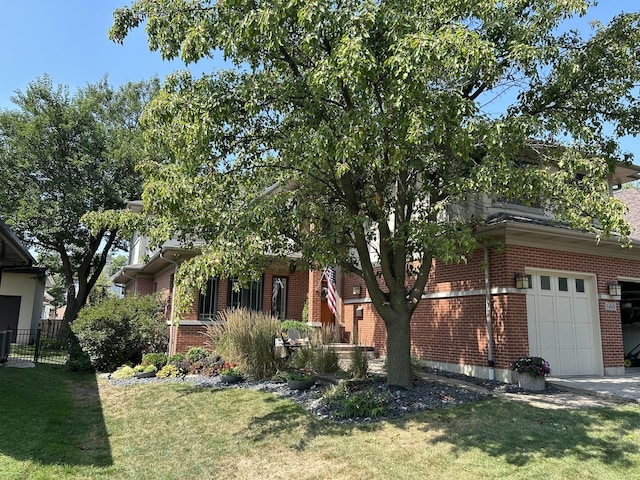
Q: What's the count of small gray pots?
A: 3